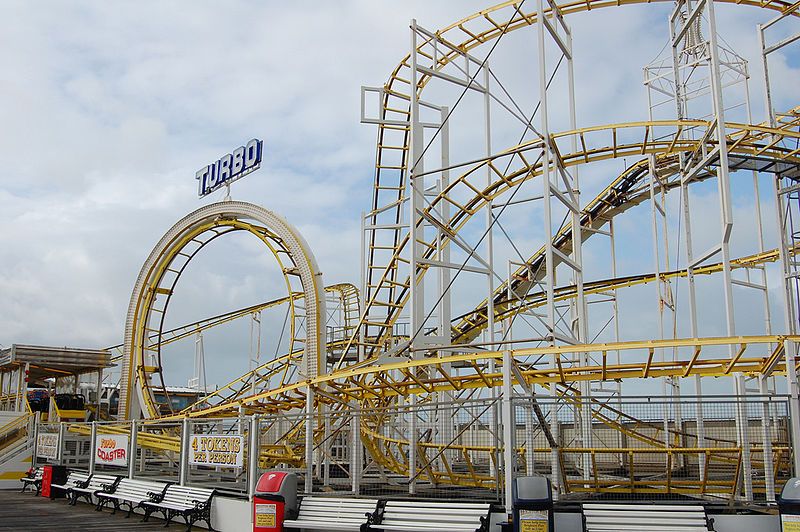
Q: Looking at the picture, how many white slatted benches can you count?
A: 8